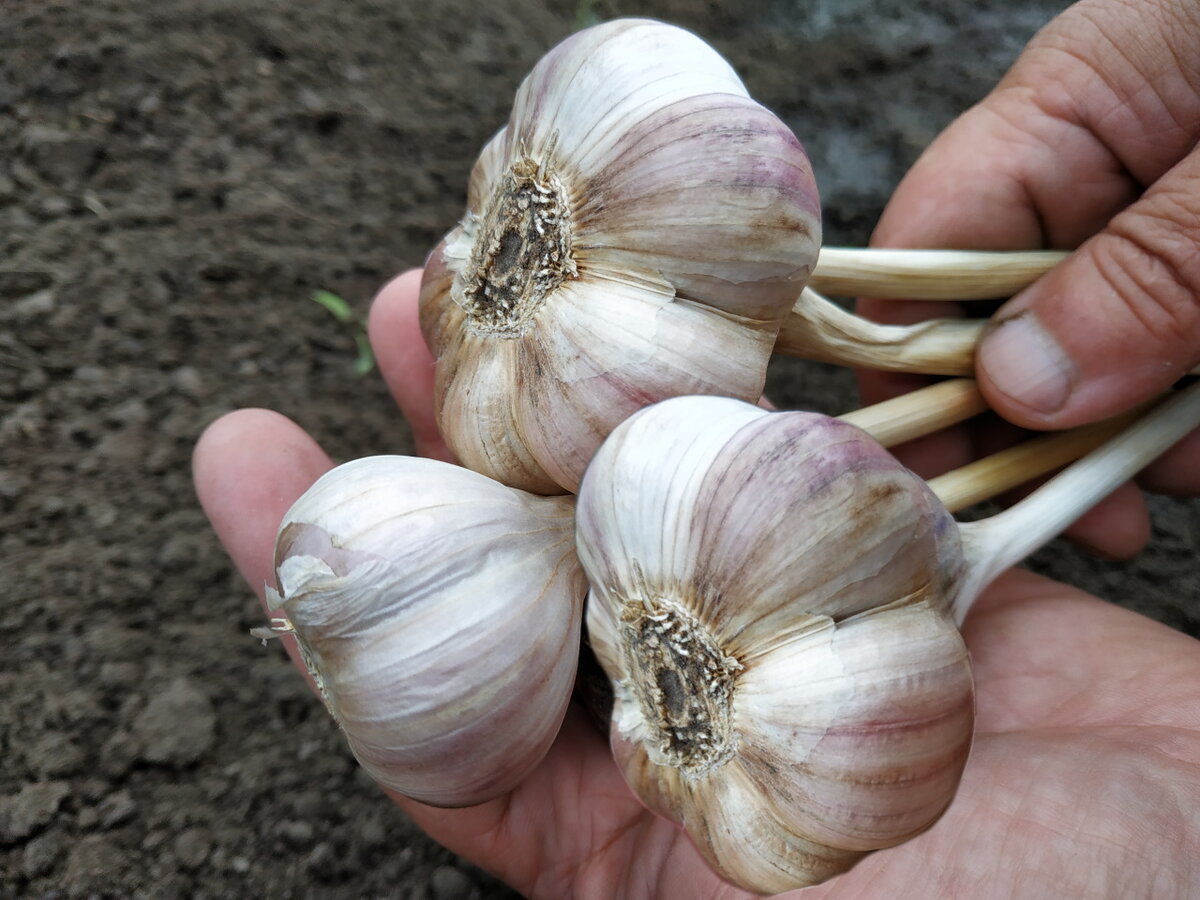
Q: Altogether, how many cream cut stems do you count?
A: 5